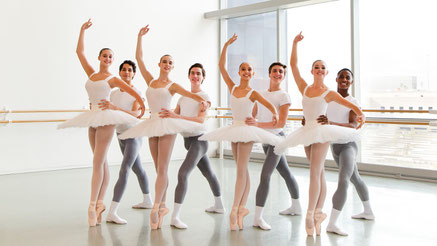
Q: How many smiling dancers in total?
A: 8